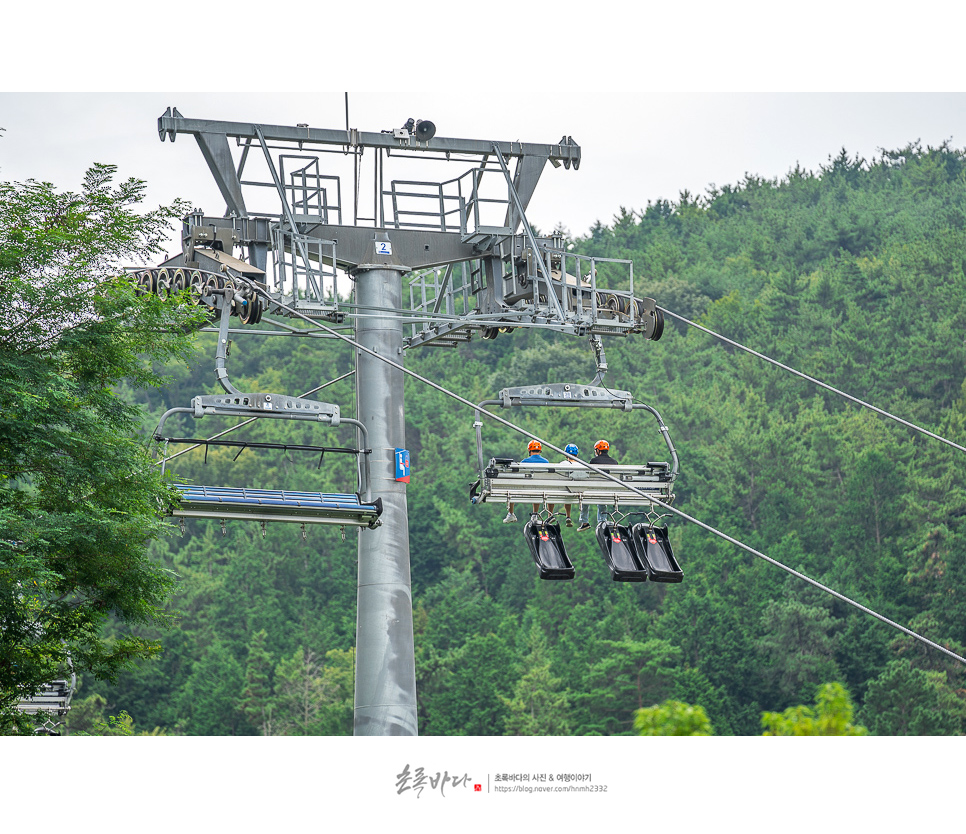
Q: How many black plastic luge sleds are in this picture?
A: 3